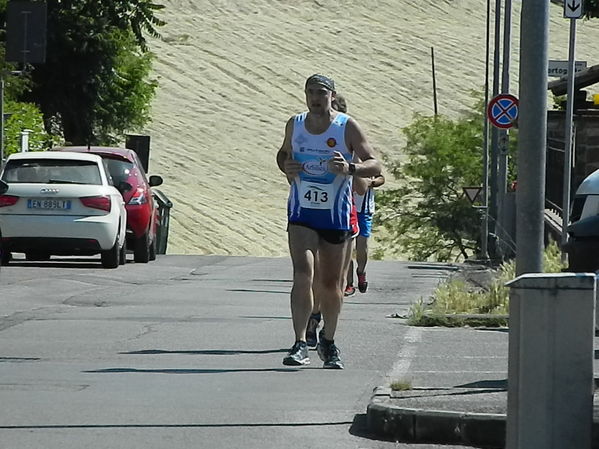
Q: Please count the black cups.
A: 0